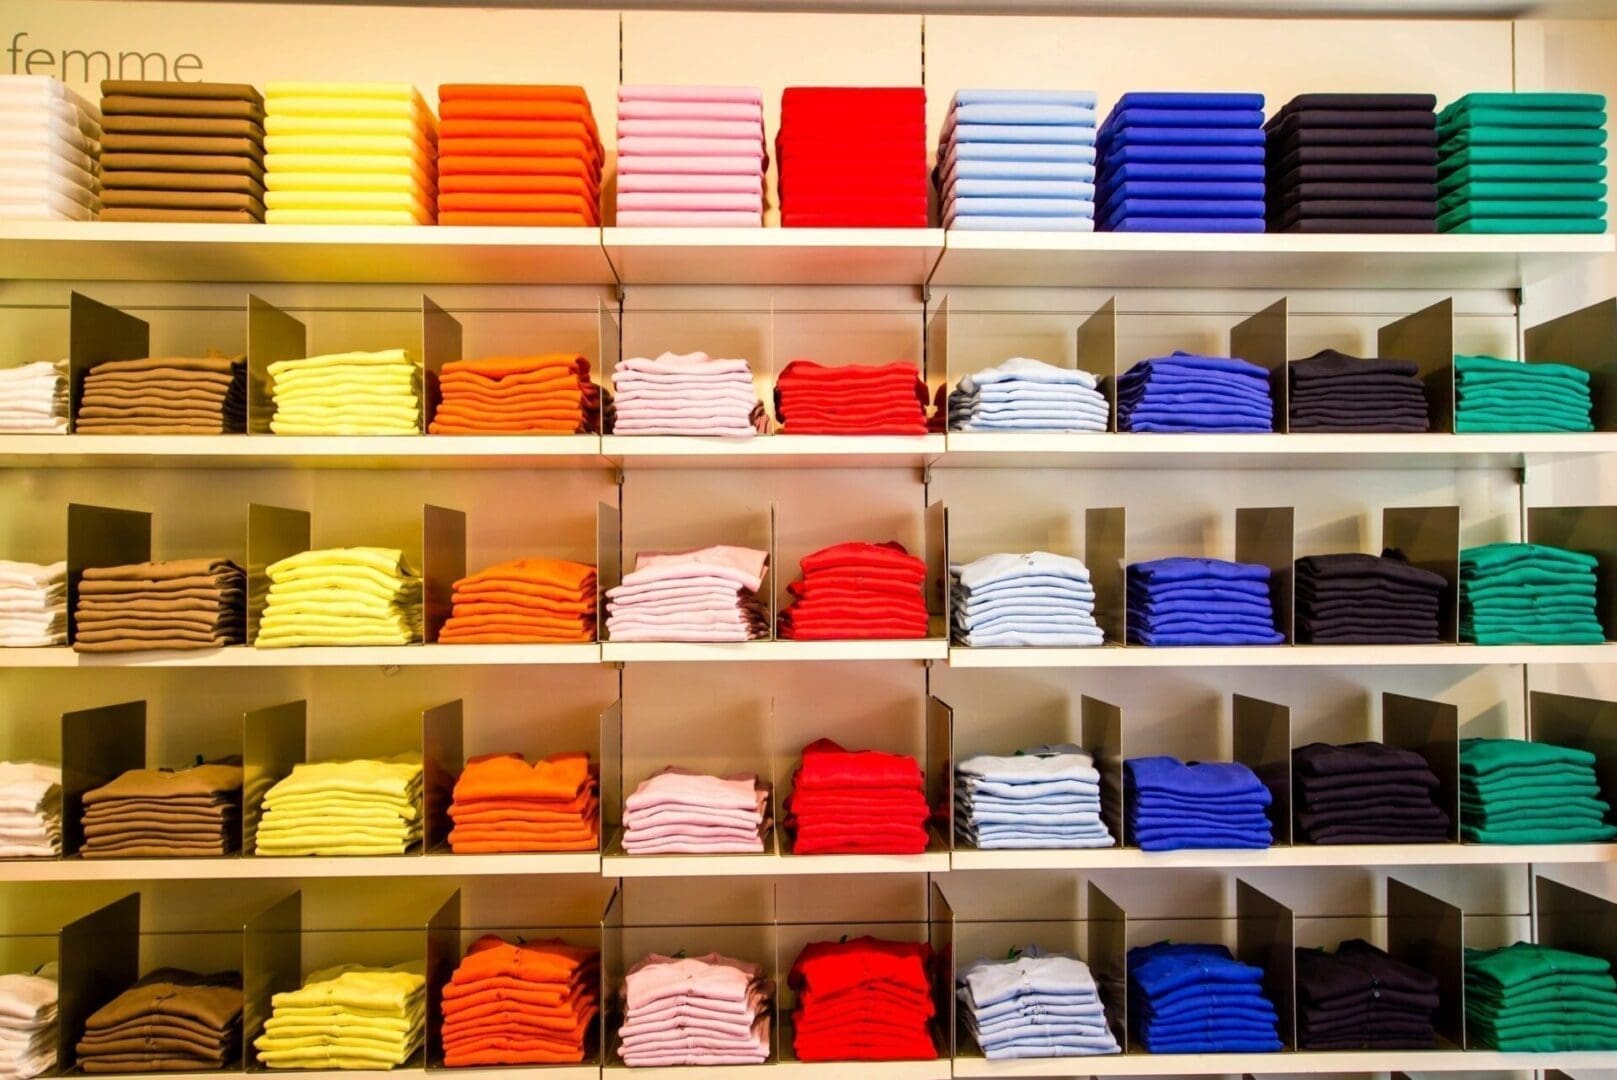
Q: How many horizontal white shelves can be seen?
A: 5